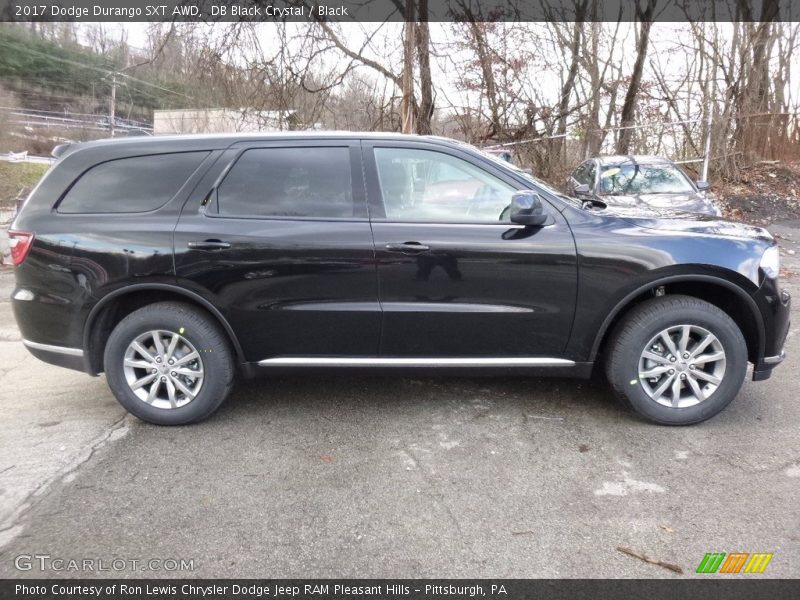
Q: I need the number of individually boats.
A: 0